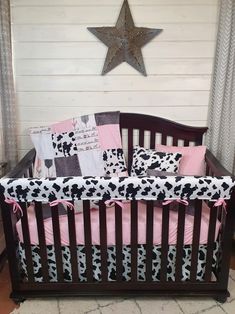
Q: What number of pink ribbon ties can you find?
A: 5